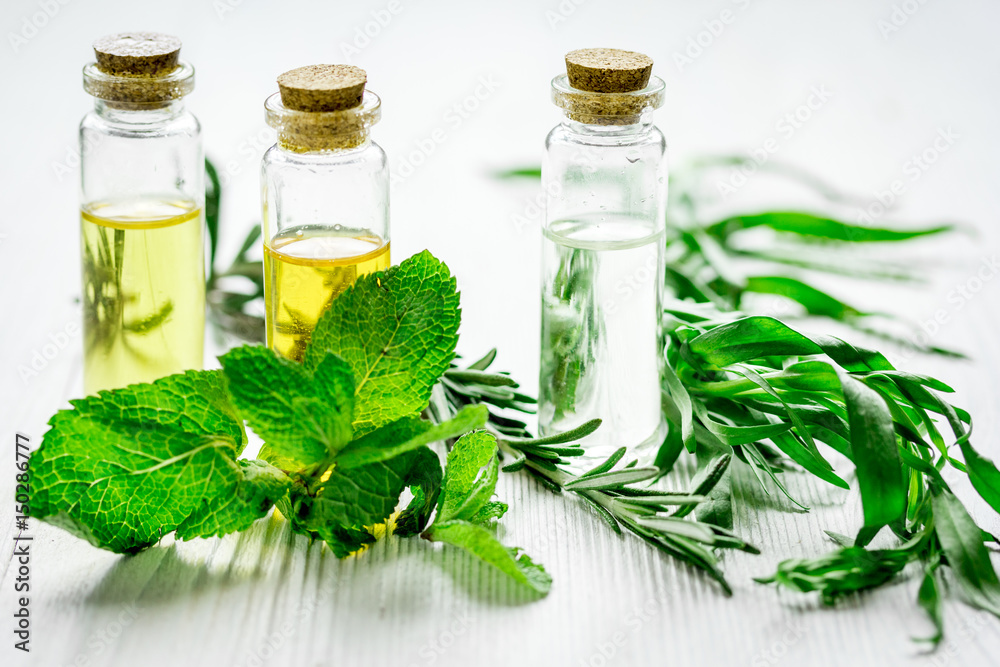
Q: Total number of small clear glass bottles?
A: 3